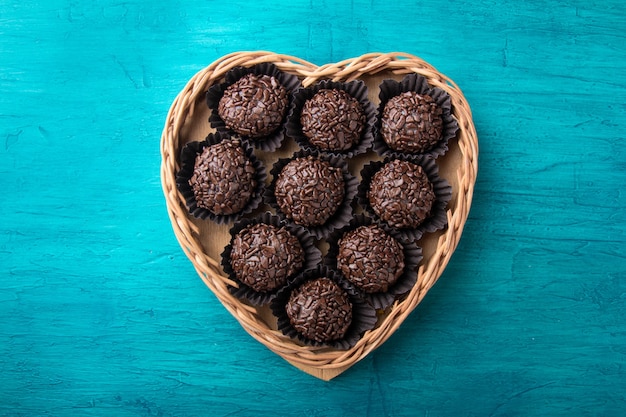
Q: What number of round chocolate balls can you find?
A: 9